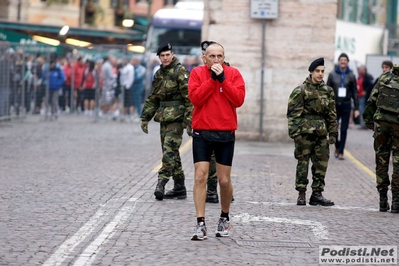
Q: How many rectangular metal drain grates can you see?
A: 1